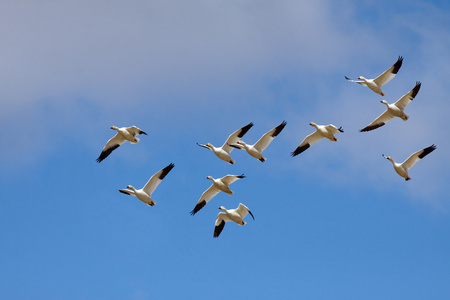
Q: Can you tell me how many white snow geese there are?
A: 10